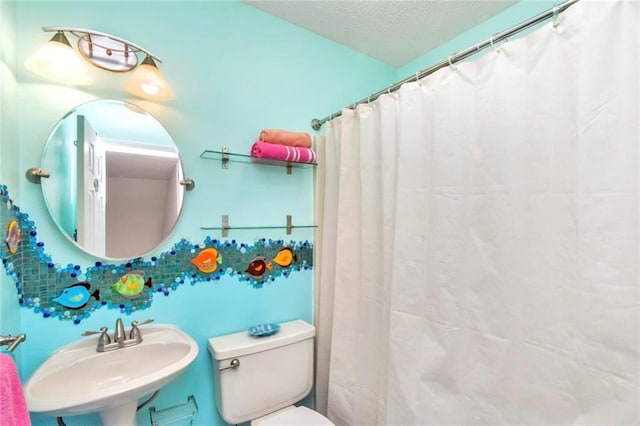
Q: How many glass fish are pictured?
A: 6